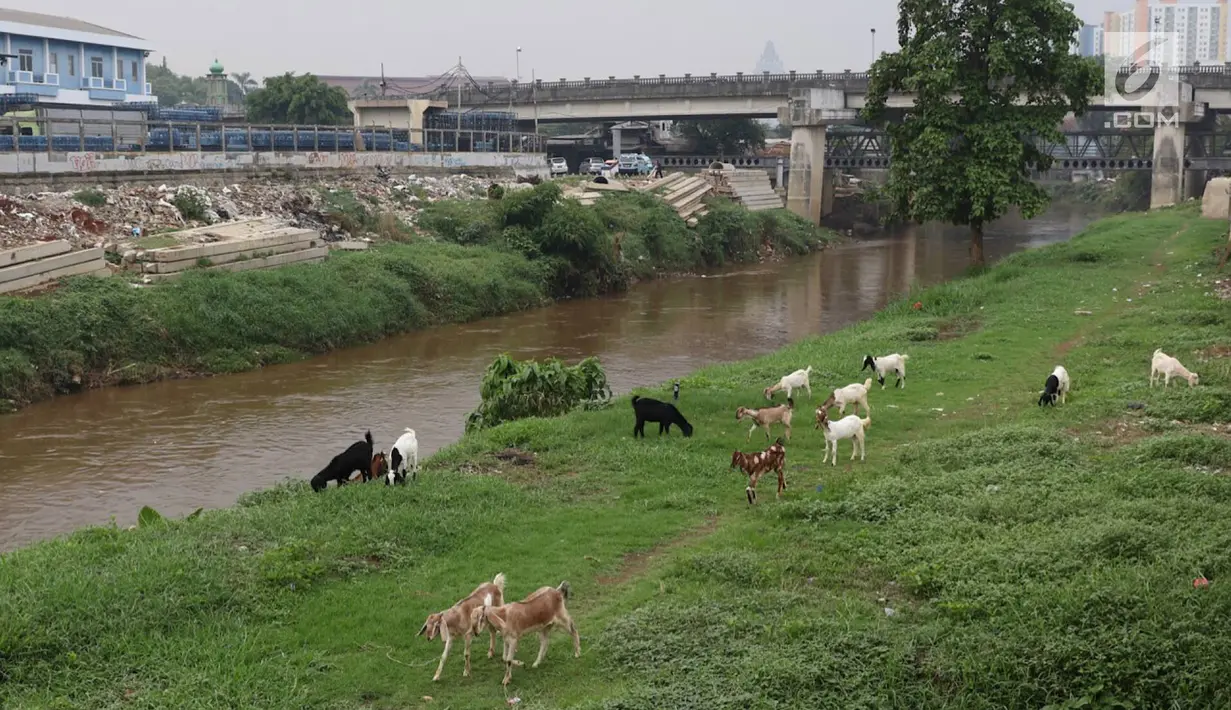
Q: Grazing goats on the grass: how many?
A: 14